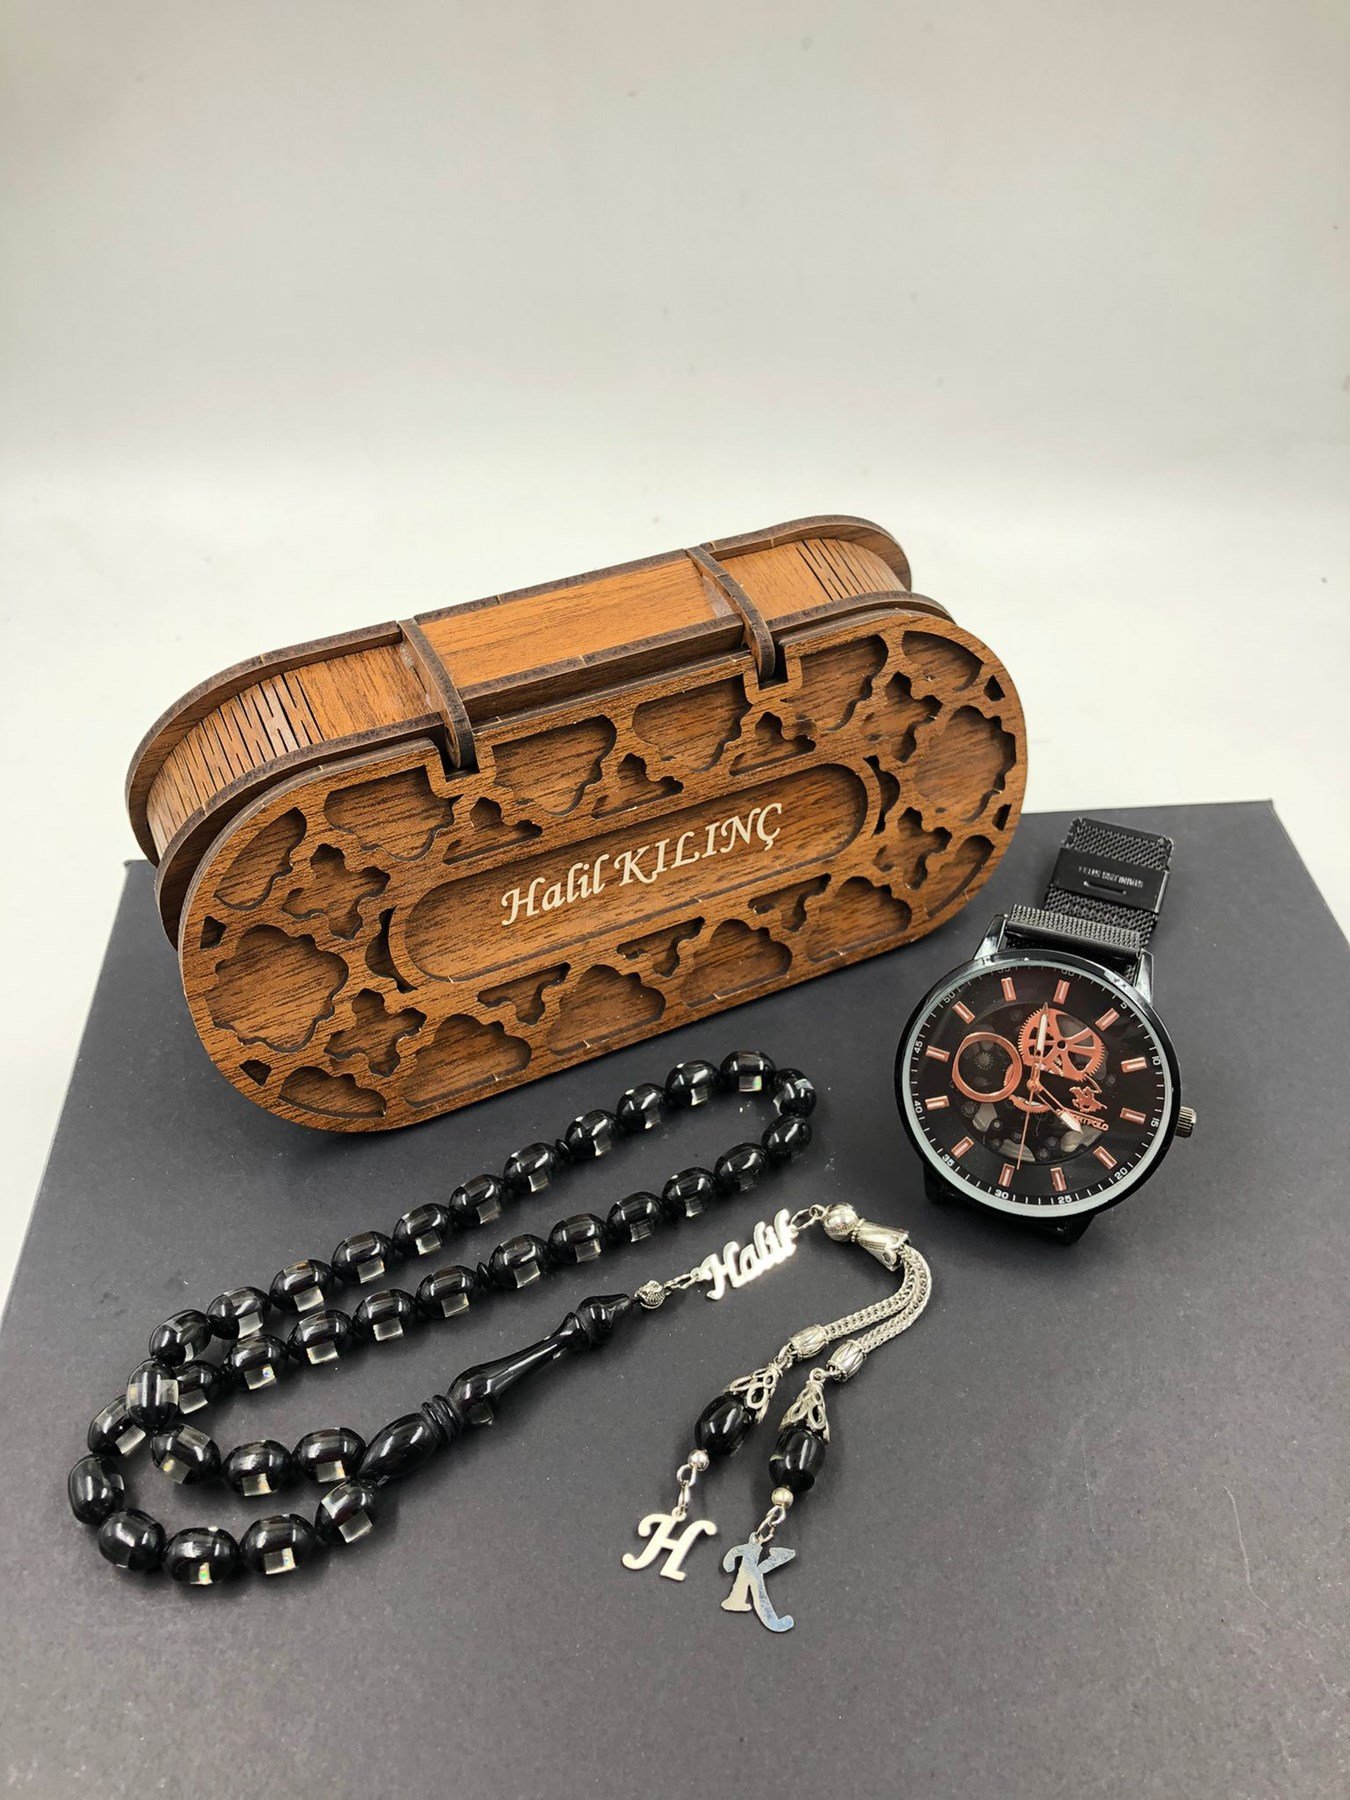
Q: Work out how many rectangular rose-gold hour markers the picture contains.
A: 12